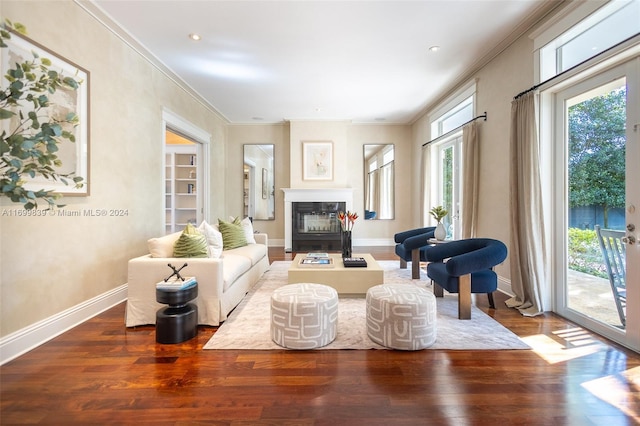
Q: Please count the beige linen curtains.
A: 3